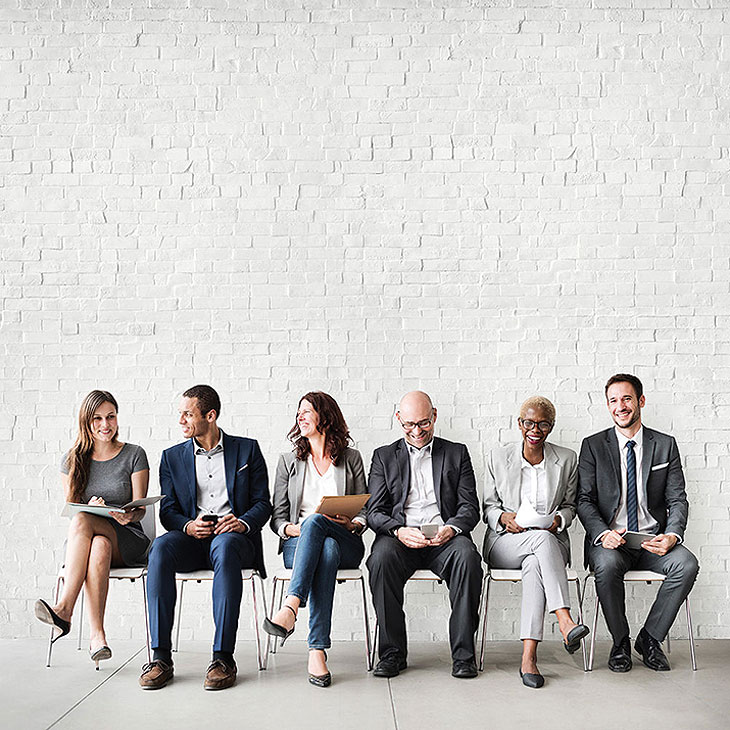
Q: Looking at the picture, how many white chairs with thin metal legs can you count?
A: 6